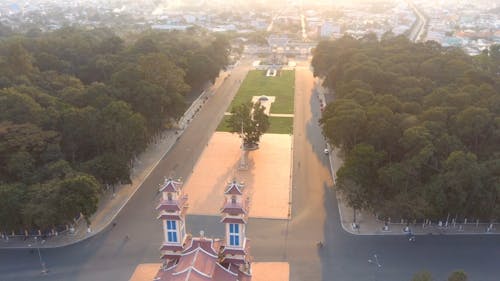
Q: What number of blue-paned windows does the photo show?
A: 2